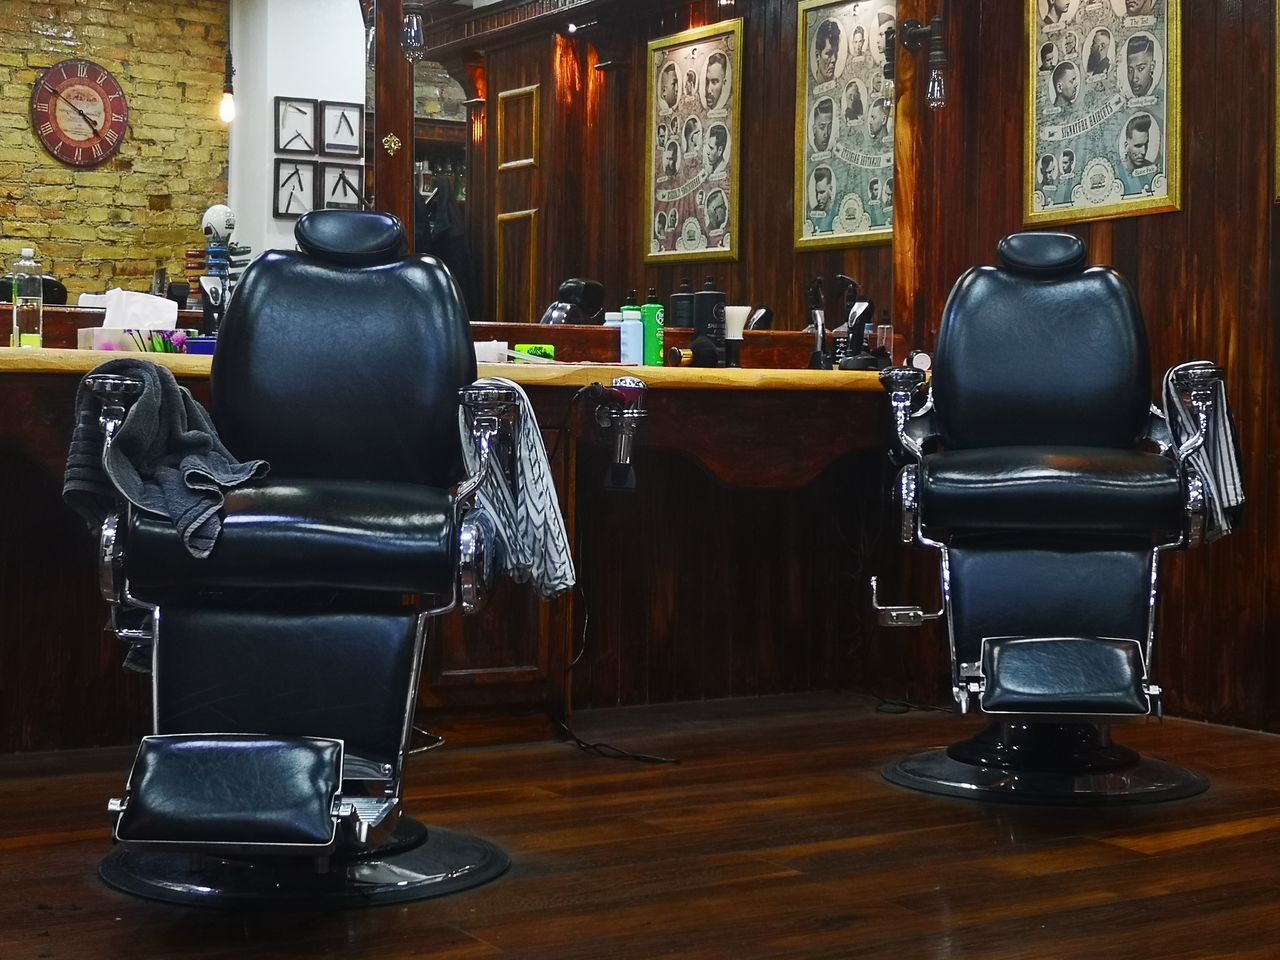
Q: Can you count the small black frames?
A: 4